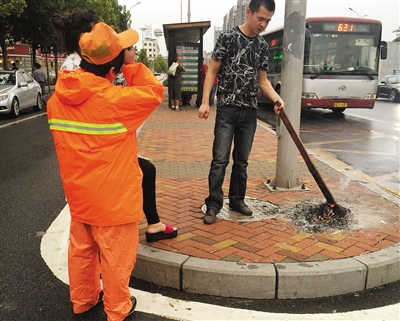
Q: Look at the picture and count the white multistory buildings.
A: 1